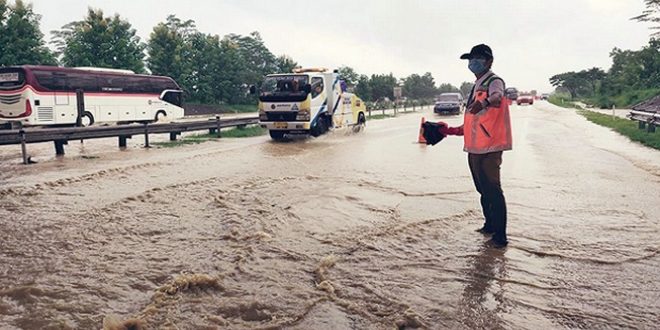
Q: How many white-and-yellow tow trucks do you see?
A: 1